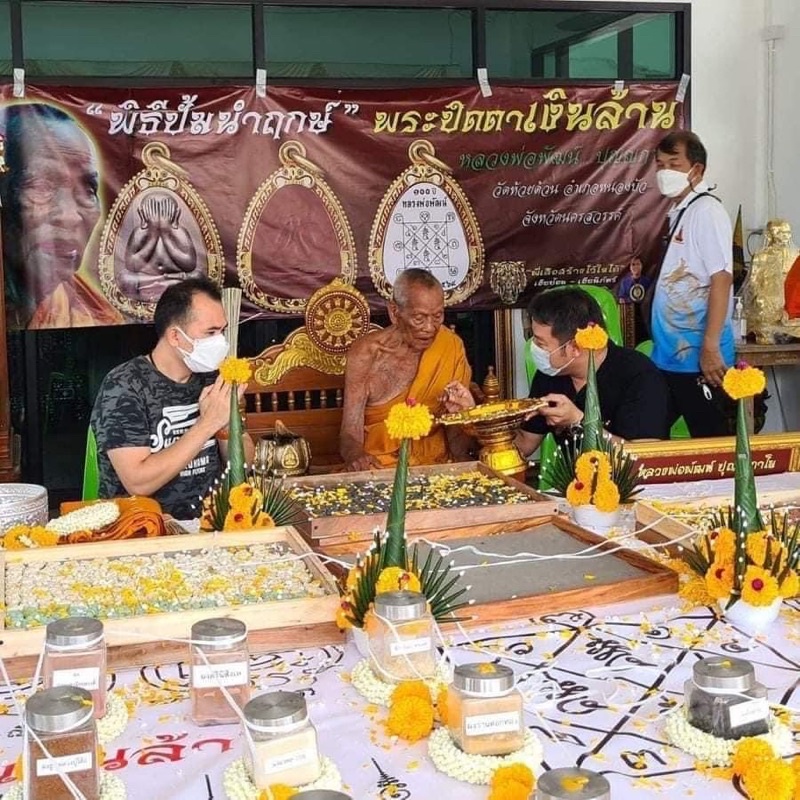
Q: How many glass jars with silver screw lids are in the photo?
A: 9